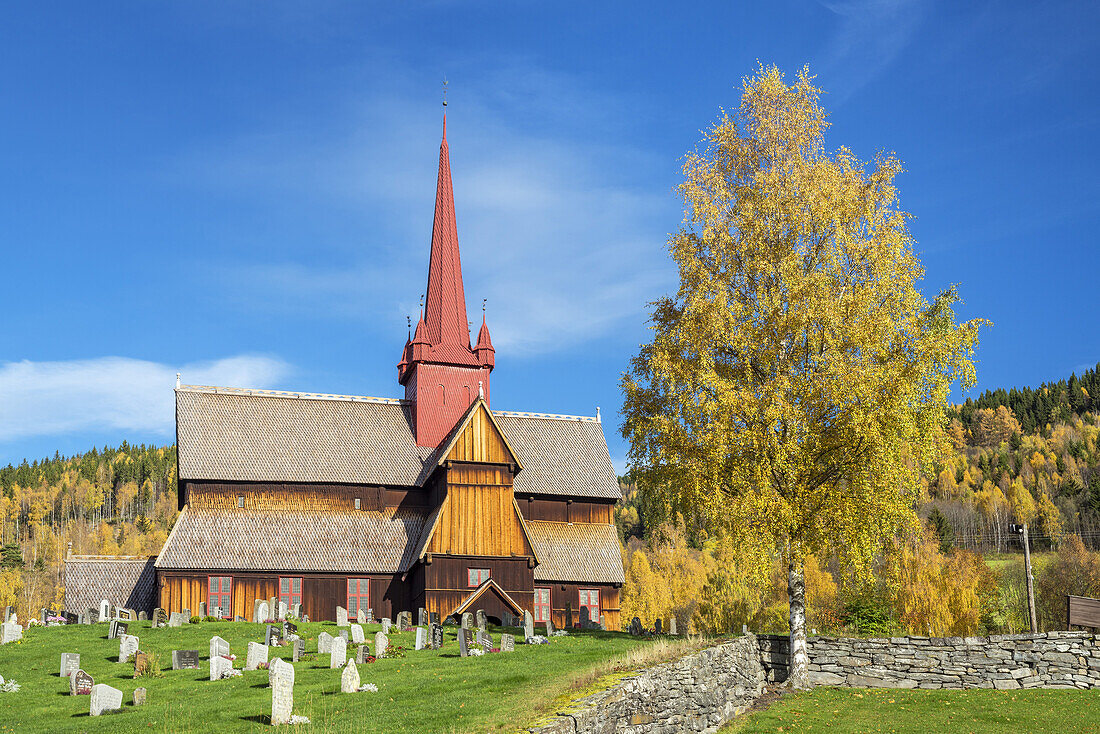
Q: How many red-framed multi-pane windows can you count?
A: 6